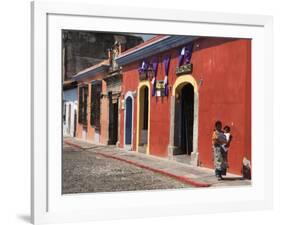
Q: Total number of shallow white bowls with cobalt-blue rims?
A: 0